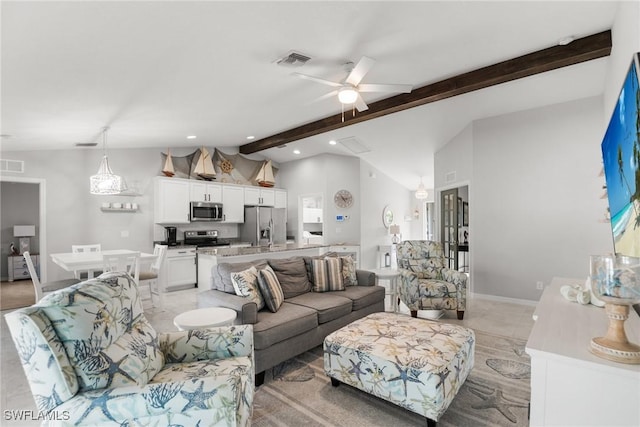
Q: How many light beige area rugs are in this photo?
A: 1